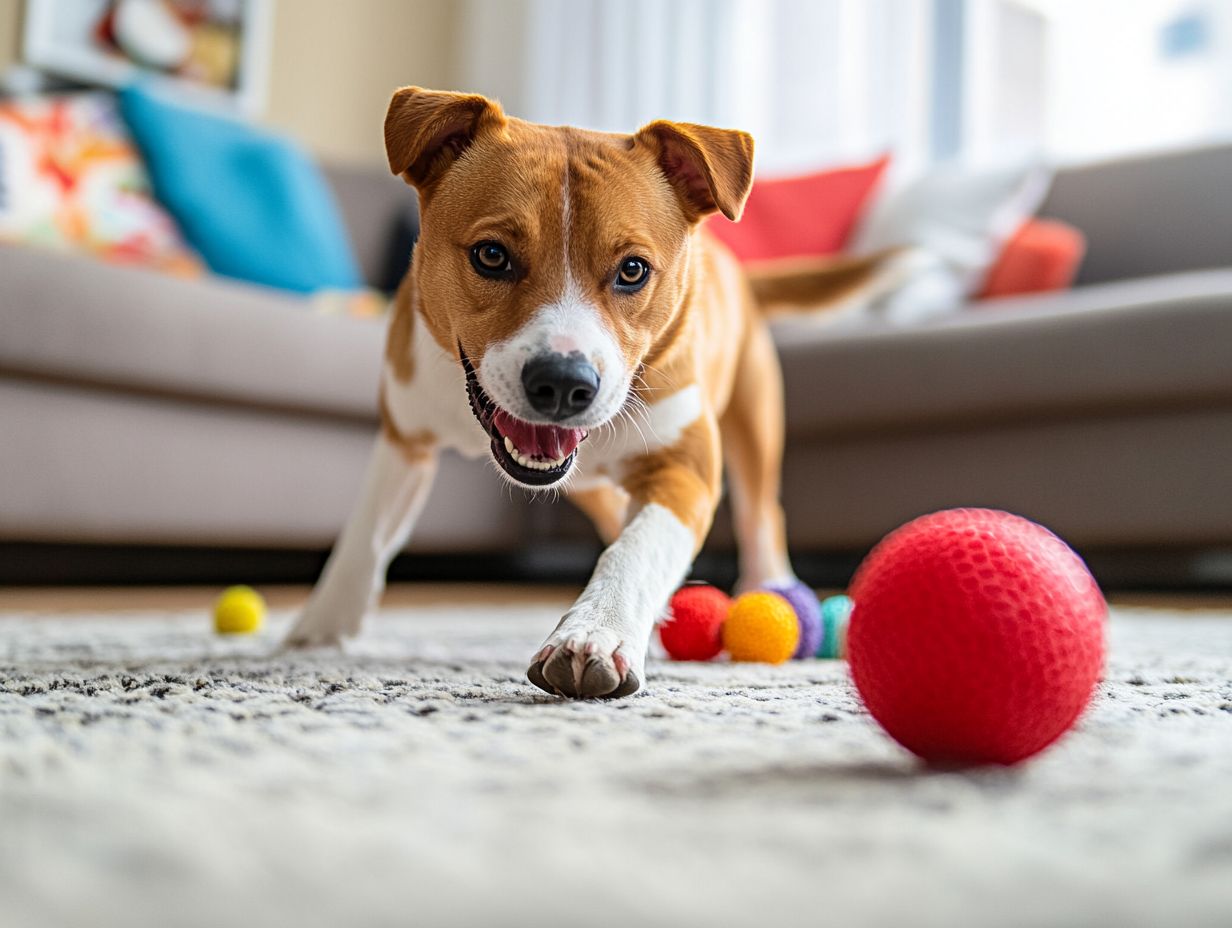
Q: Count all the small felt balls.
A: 5